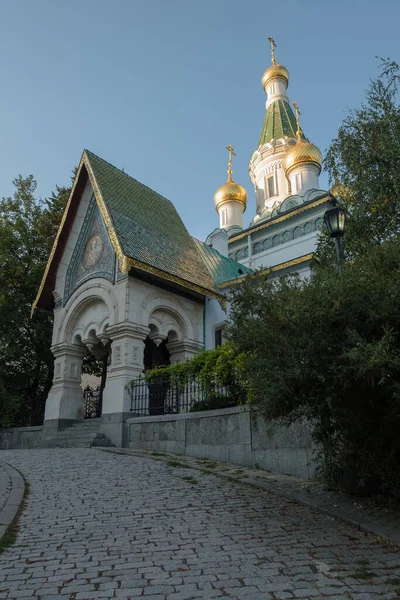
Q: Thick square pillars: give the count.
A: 3